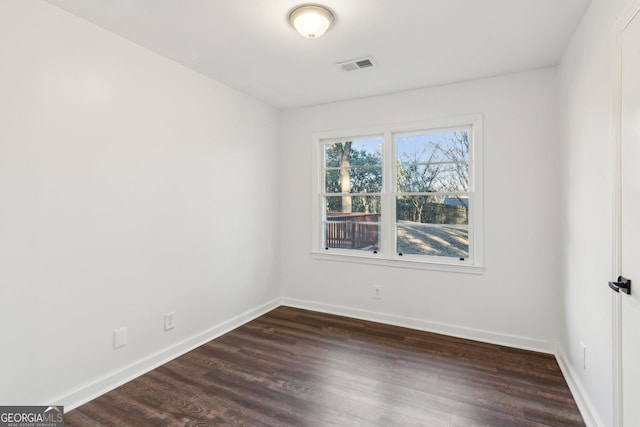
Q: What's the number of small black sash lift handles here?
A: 4